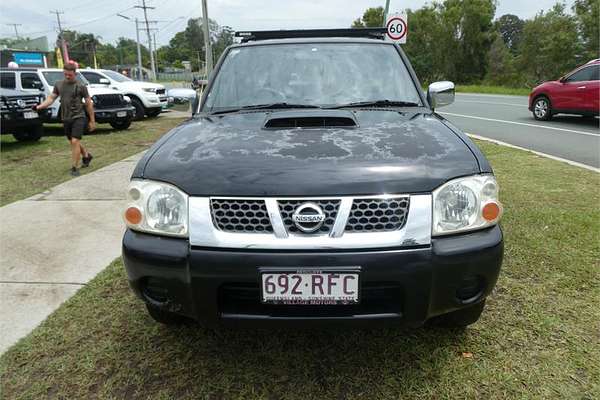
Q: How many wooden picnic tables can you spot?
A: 0